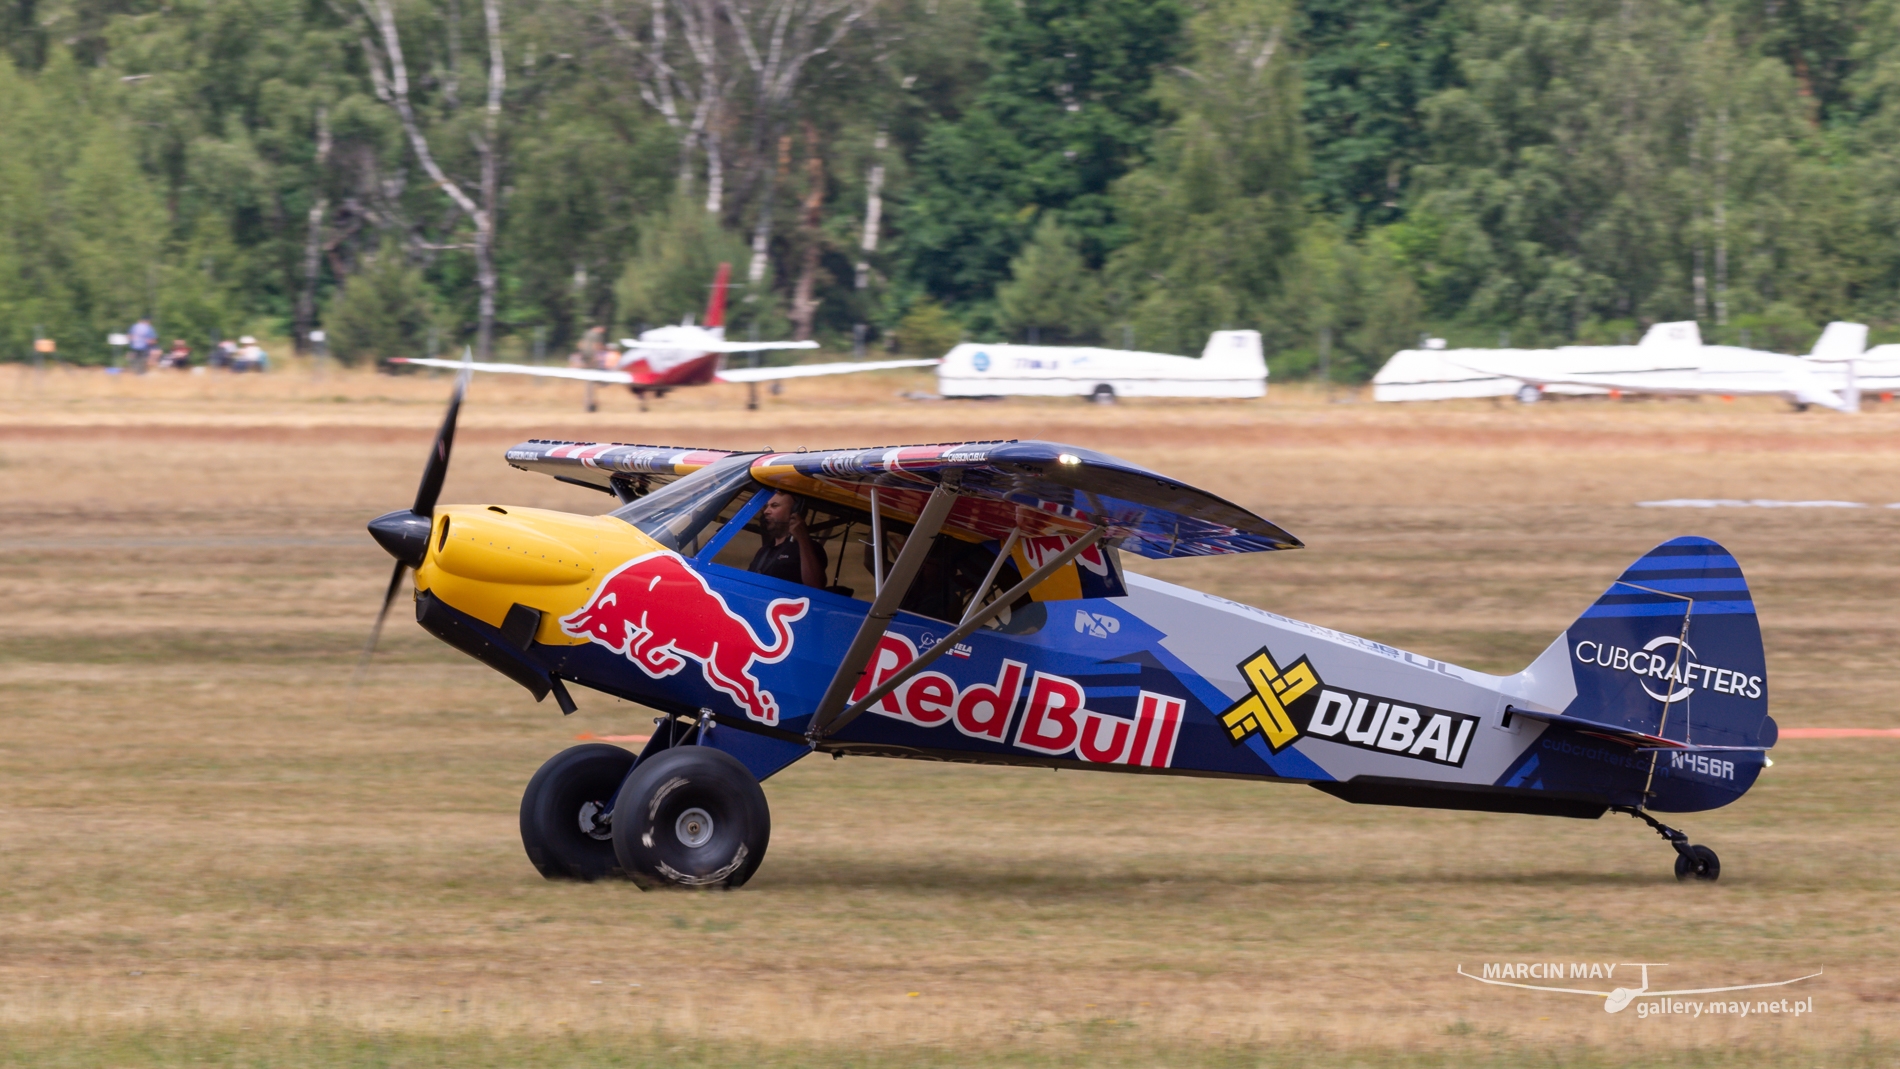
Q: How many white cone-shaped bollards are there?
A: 0